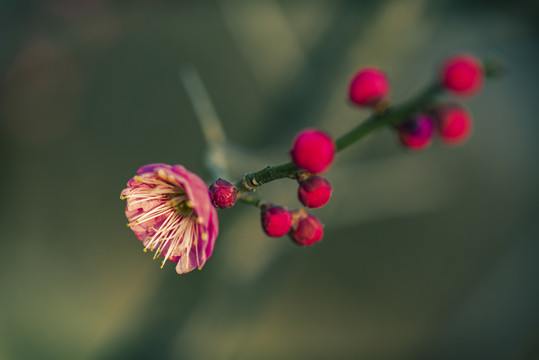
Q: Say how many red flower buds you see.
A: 9